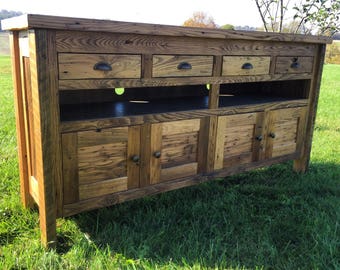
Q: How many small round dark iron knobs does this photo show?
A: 4